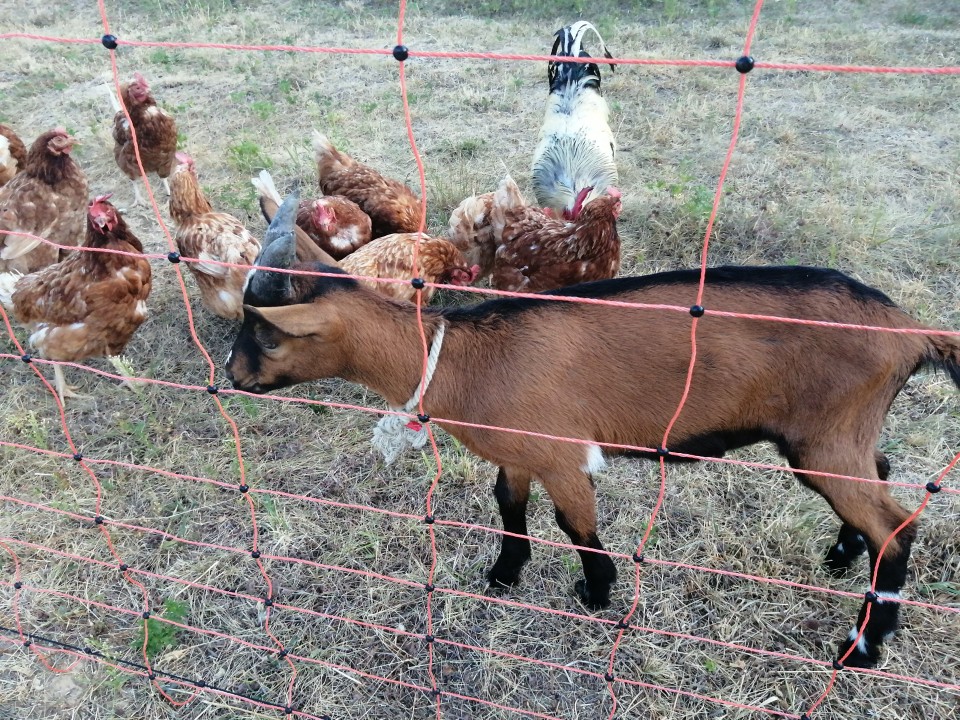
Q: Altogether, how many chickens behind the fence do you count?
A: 11